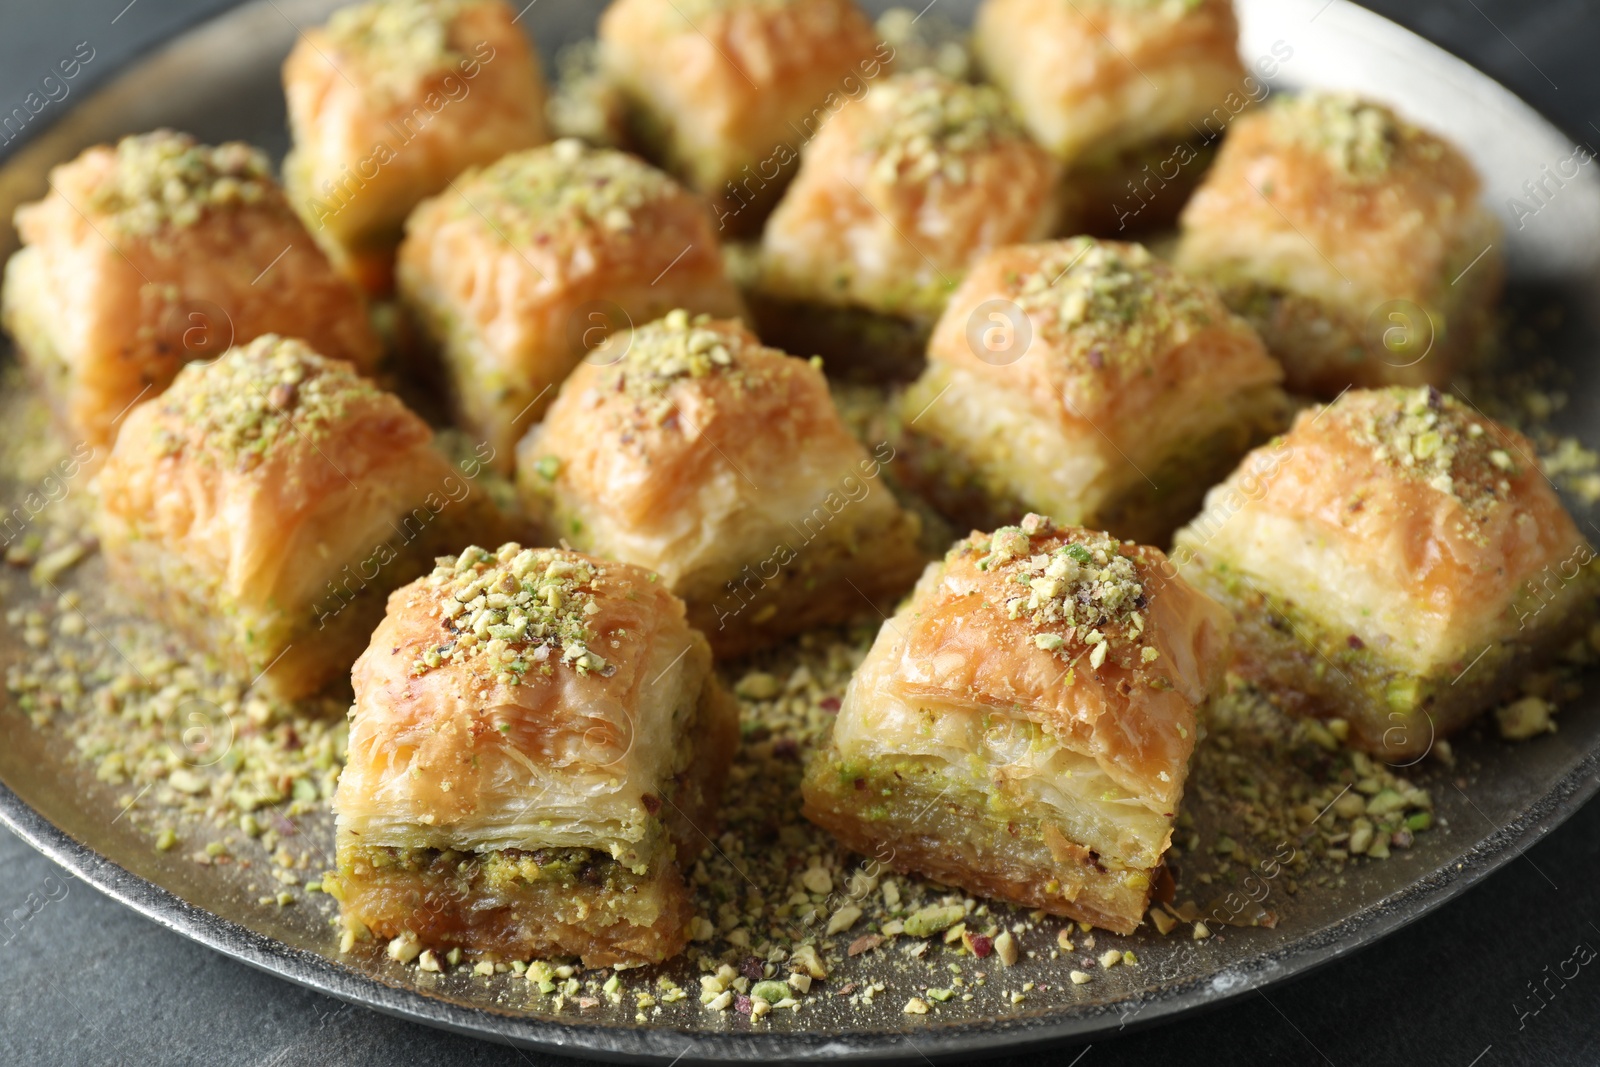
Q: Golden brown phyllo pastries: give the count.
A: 13